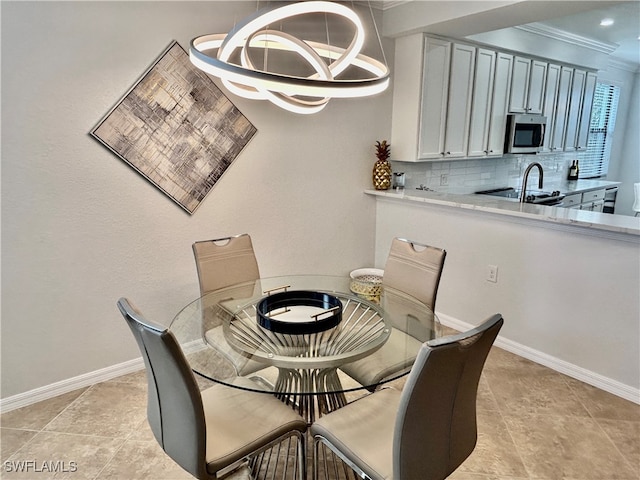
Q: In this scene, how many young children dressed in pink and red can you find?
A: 0